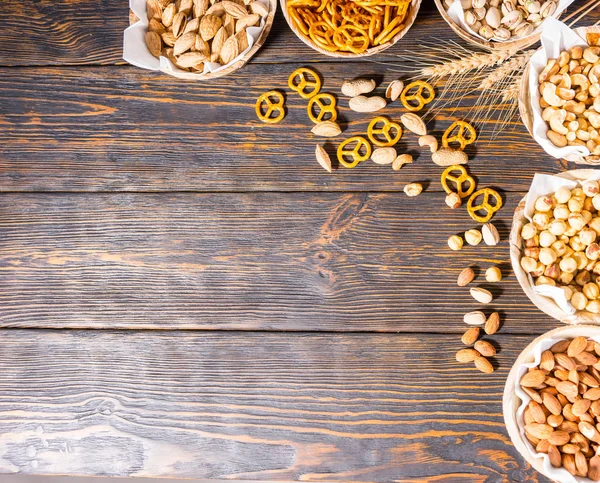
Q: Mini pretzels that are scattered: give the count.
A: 9